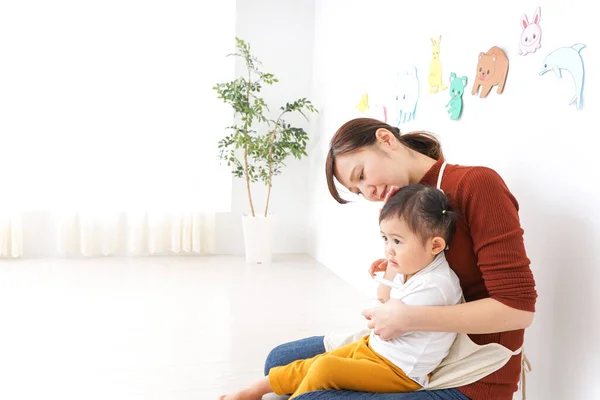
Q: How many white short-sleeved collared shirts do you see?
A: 1